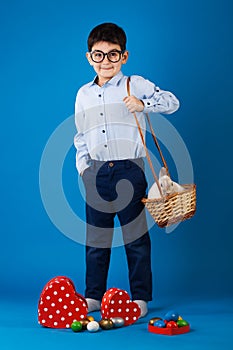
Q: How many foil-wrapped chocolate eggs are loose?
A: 6